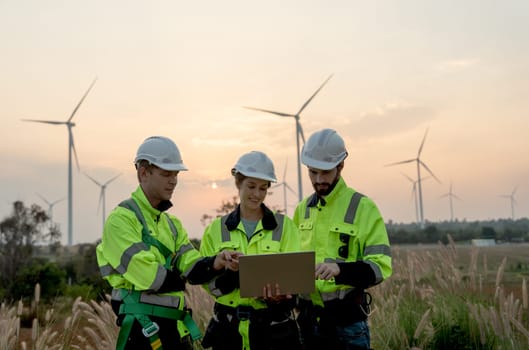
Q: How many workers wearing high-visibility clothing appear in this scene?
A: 3